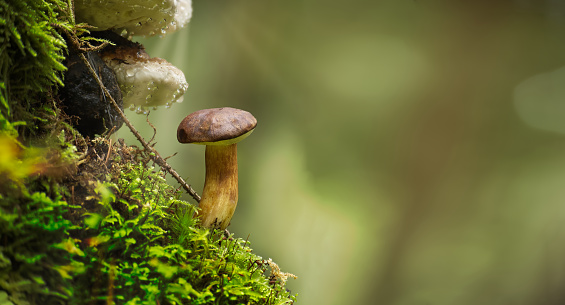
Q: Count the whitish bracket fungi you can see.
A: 2